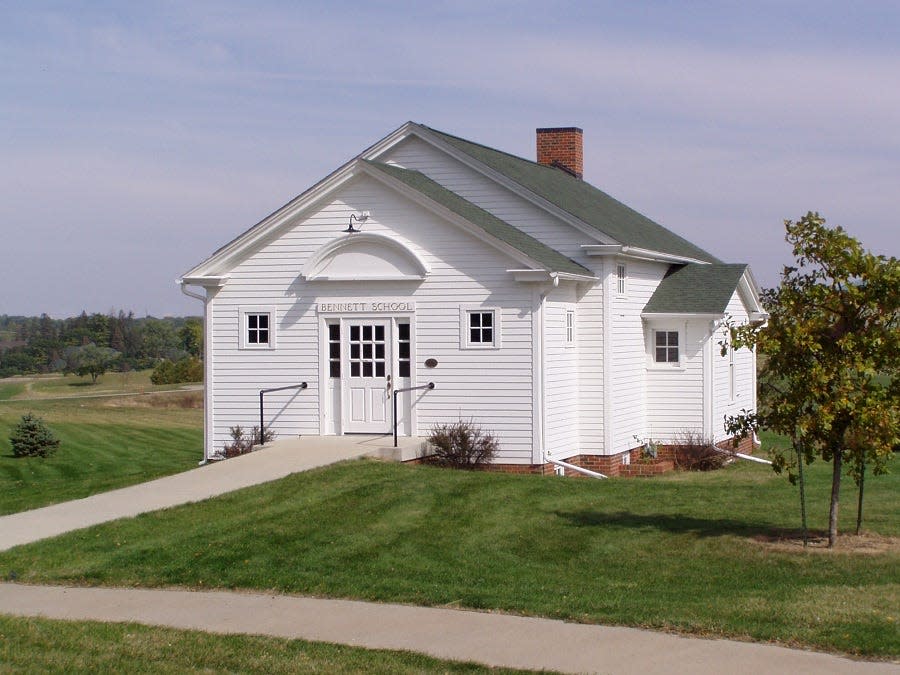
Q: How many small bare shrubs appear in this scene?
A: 3